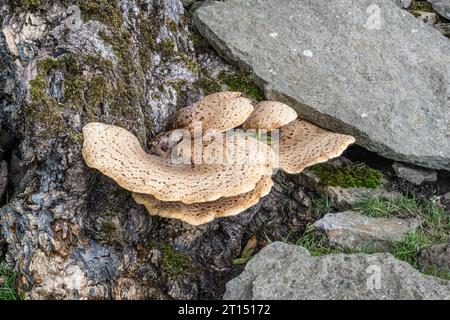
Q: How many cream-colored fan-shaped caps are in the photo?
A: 5